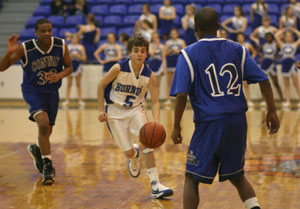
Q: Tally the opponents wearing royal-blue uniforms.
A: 2